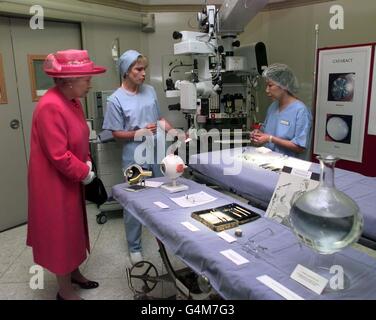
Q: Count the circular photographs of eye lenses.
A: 2